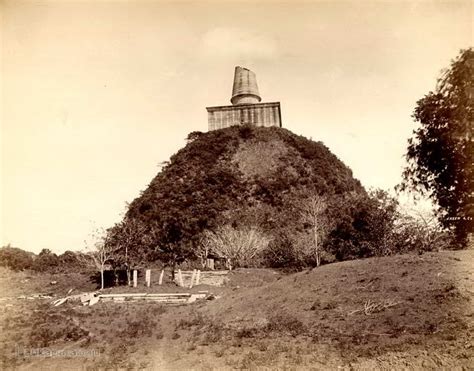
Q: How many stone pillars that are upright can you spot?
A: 6